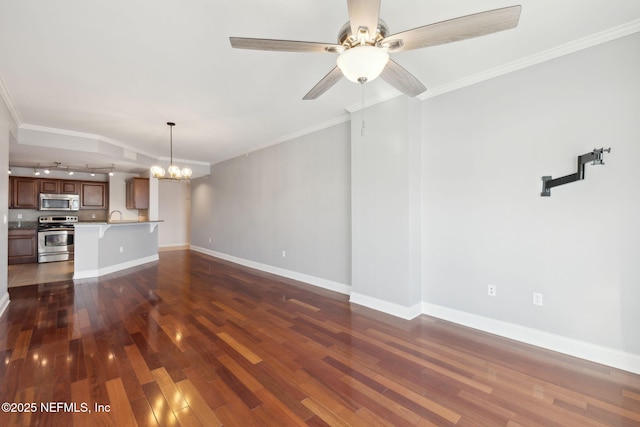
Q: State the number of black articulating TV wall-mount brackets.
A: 1